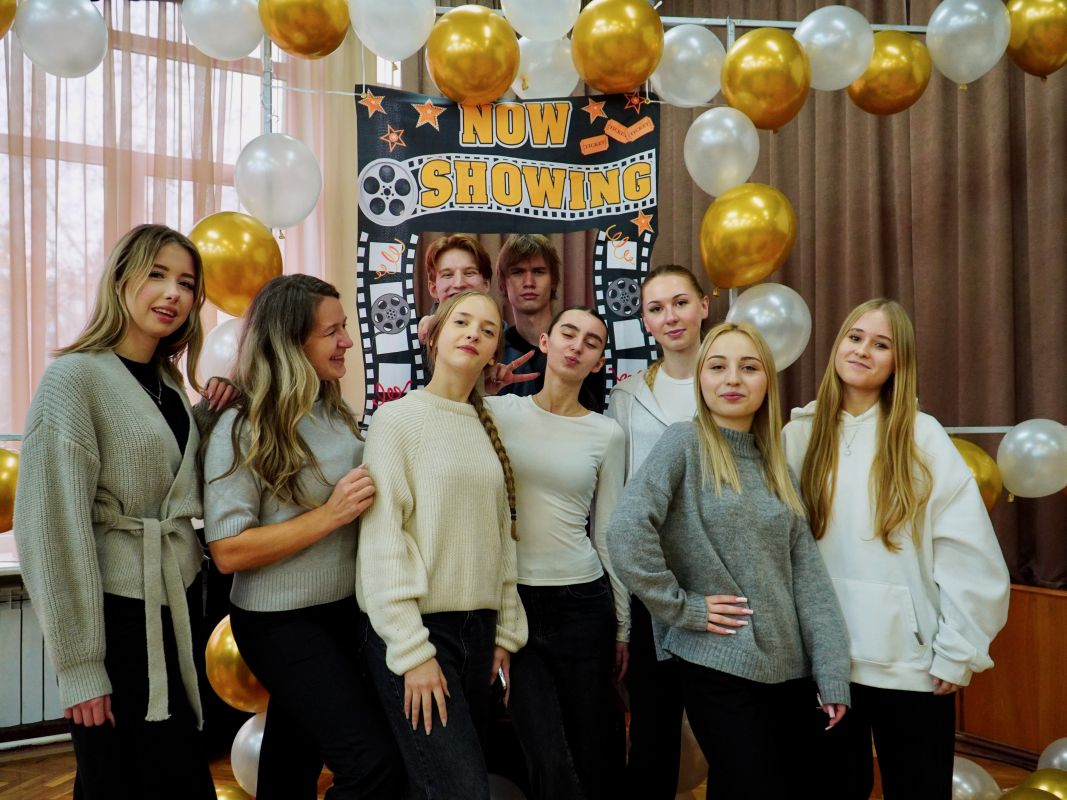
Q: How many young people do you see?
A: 9